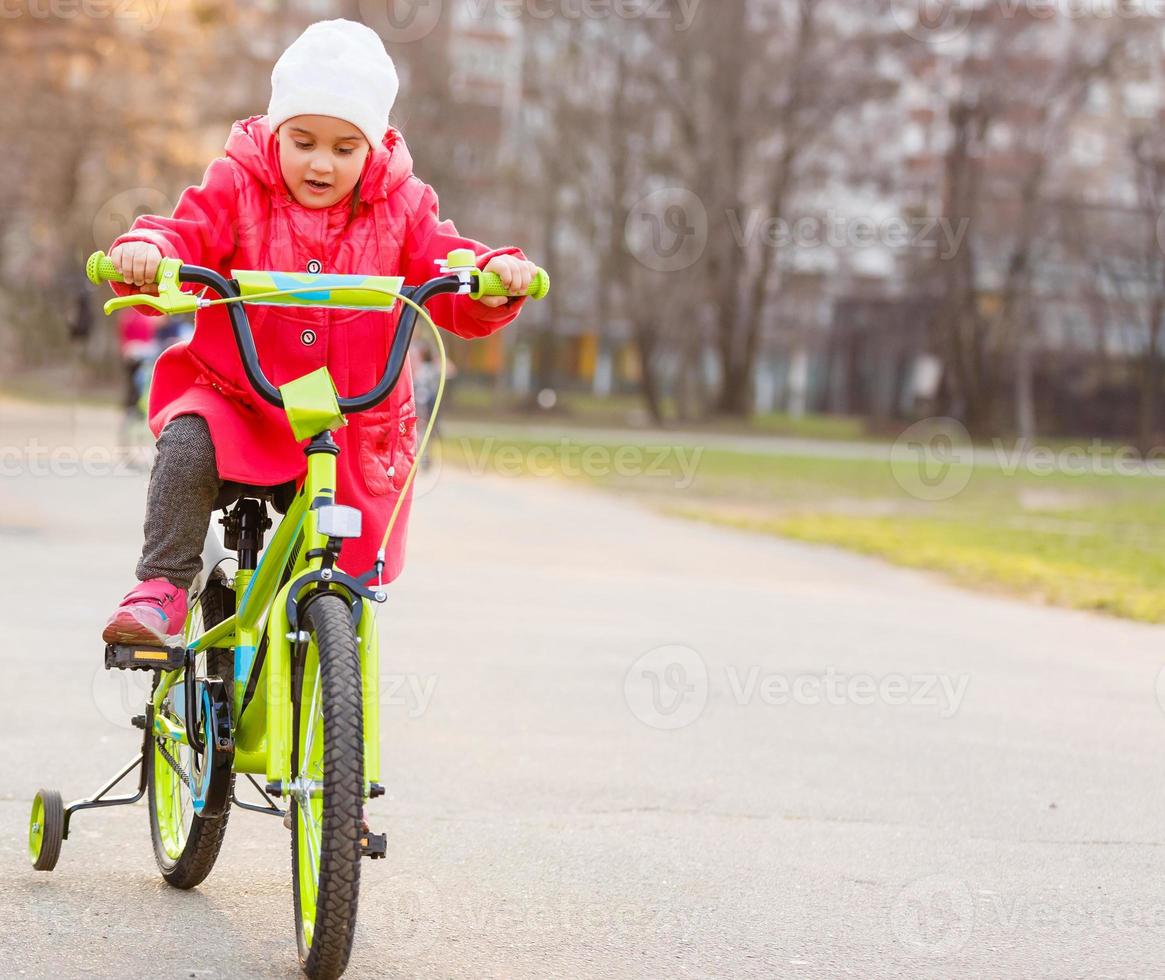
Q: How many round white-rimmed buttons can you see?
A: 2